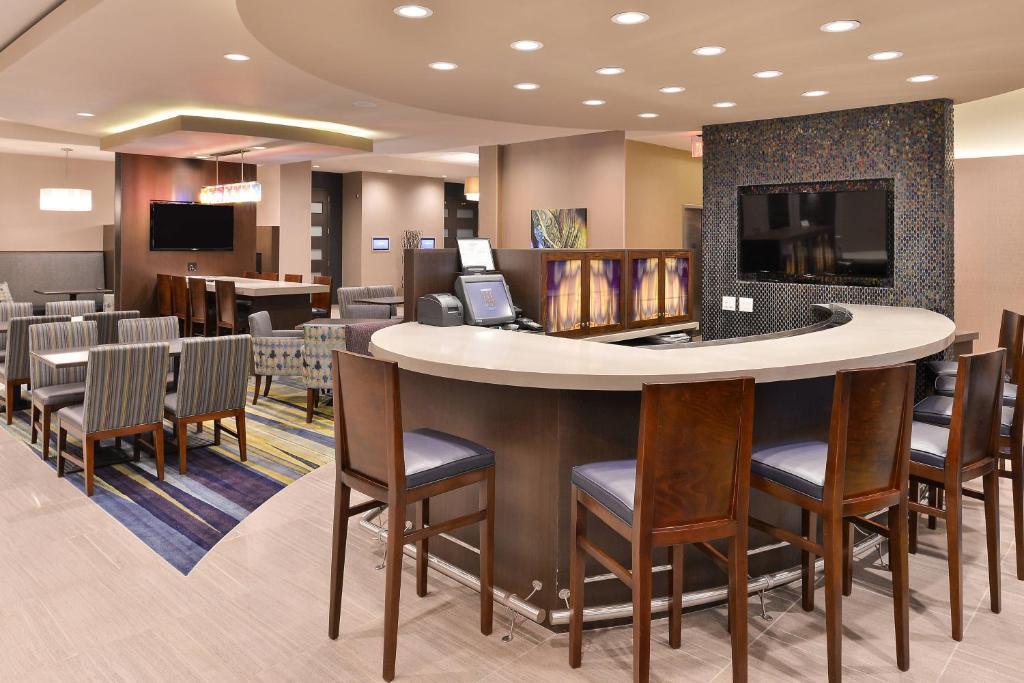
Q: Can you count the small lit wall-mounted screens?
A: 2